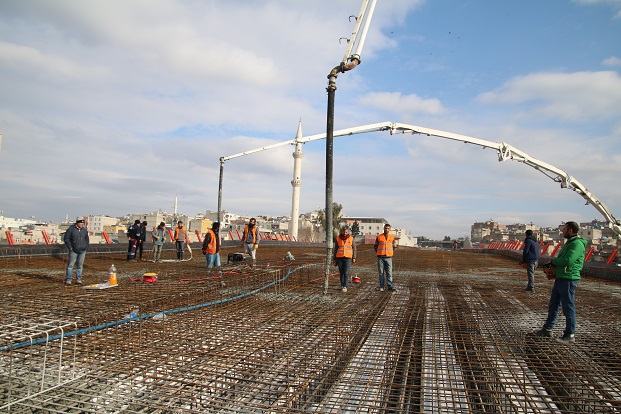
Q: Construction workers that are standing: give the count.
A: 11